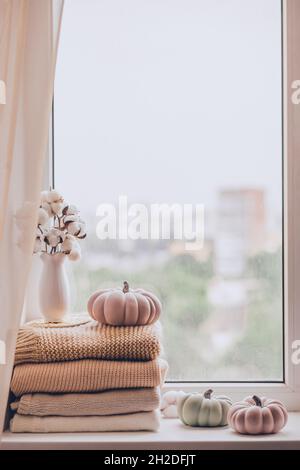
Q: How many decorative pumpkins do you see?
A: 3